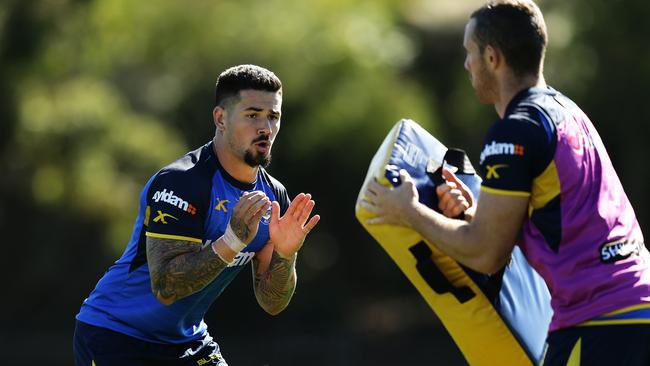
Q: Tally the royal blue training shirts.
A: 1